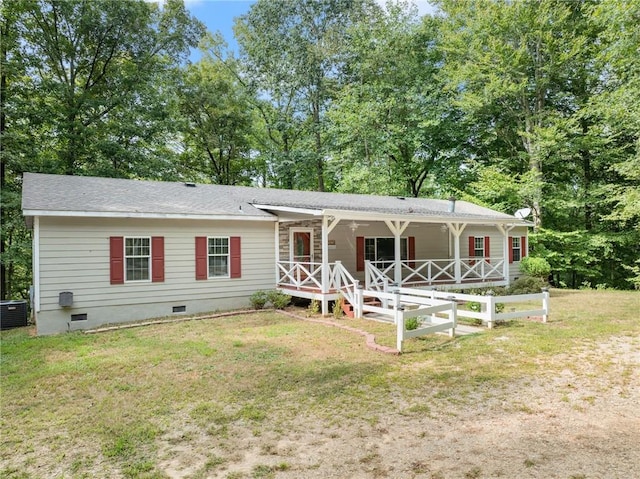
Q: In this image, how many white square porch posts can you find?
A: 4